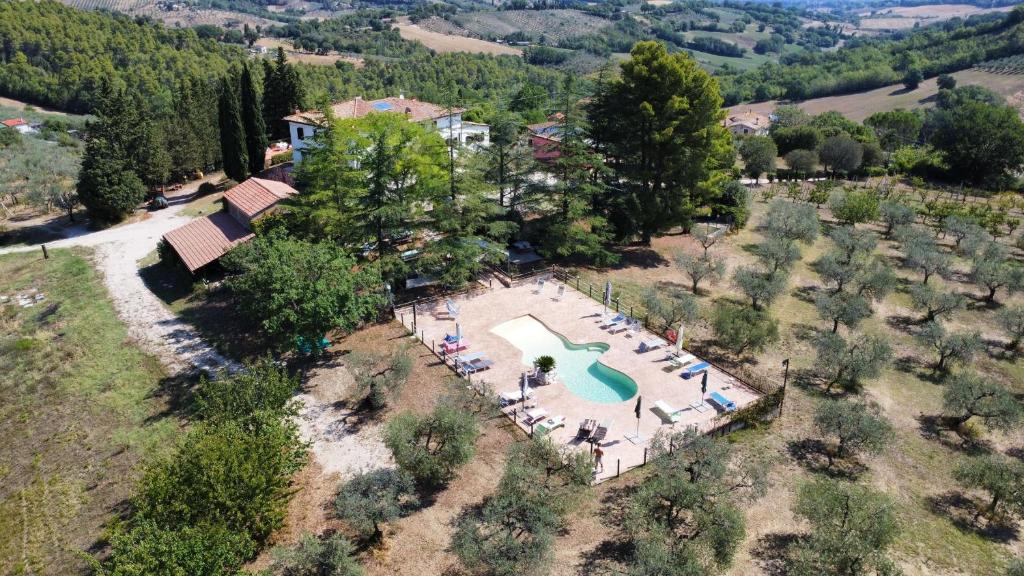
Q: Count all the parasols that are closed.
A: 6